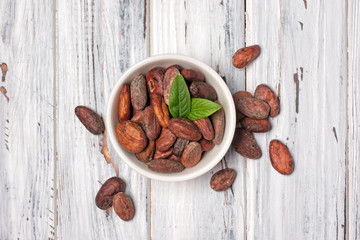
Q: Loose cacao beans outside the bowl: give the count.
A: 11